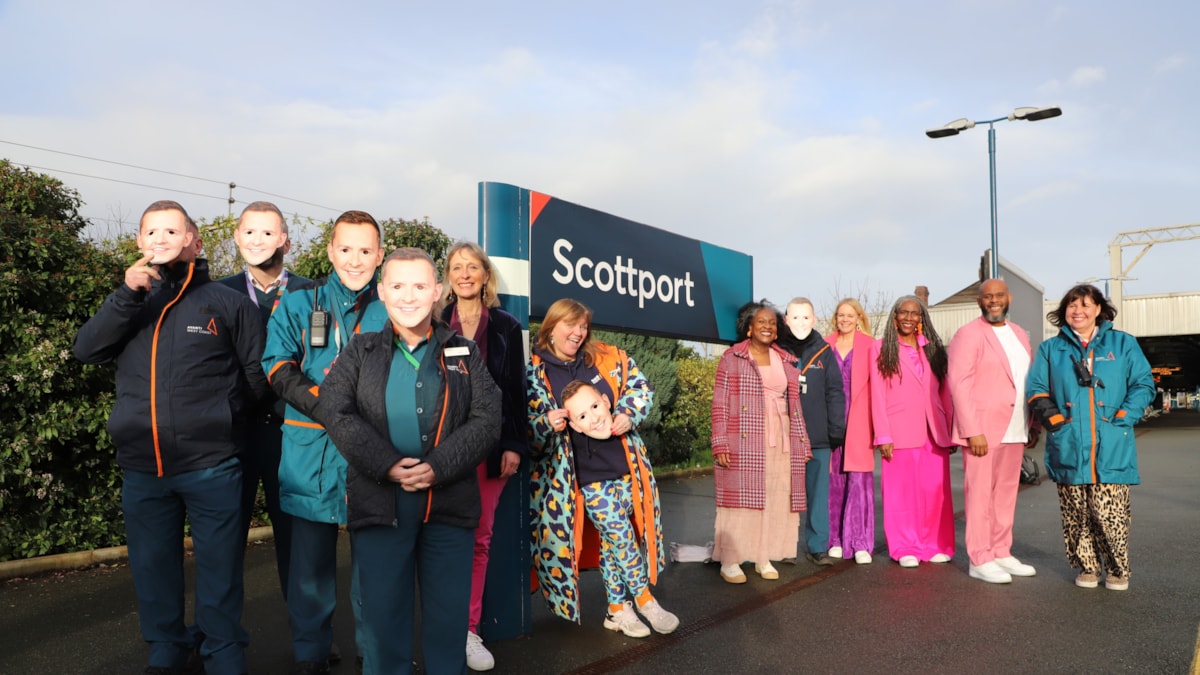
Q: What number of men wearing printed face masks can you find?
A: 5